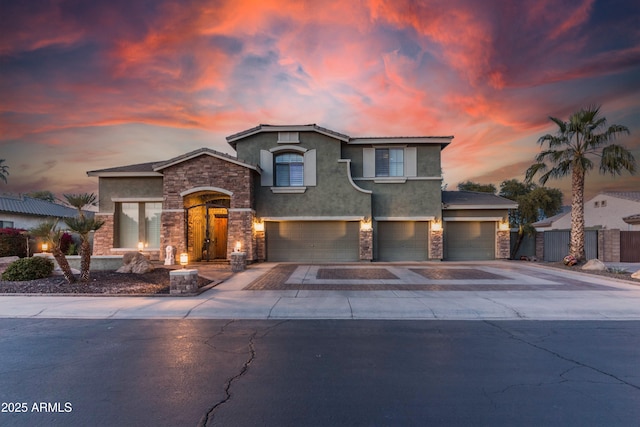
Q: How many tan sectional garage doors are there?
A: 3